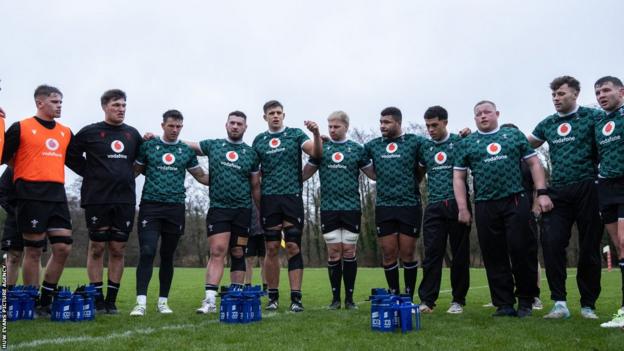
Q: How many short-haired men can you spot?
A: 11